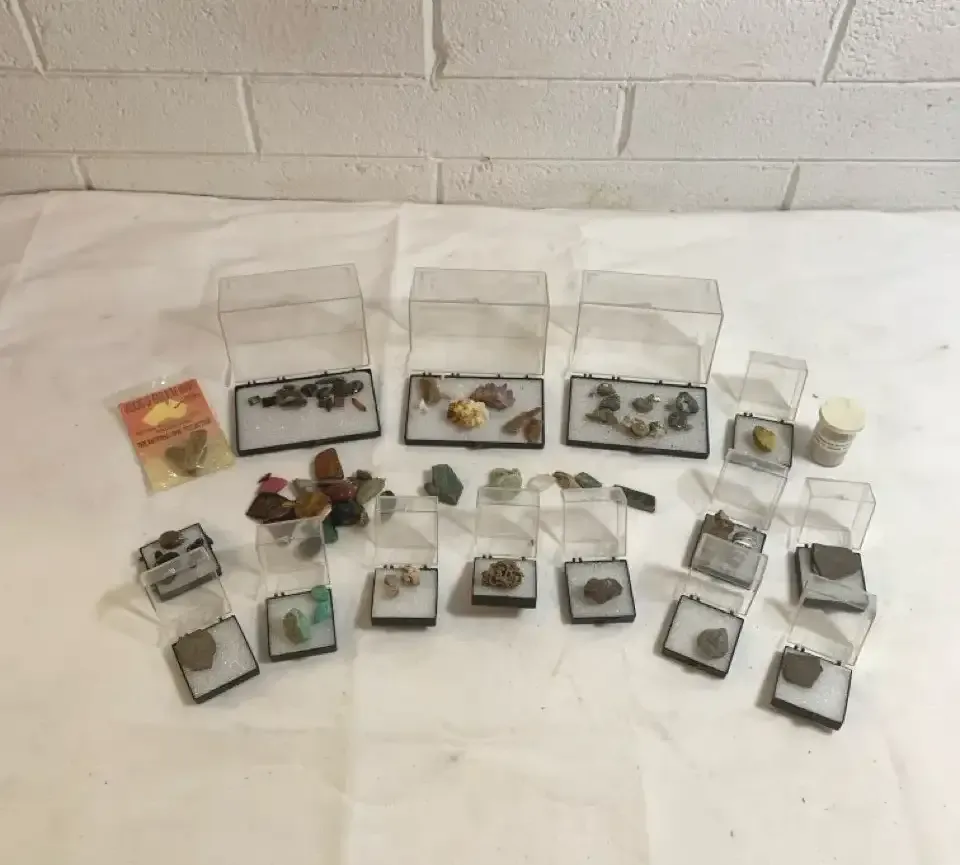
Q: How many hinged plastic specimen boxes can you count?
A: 14